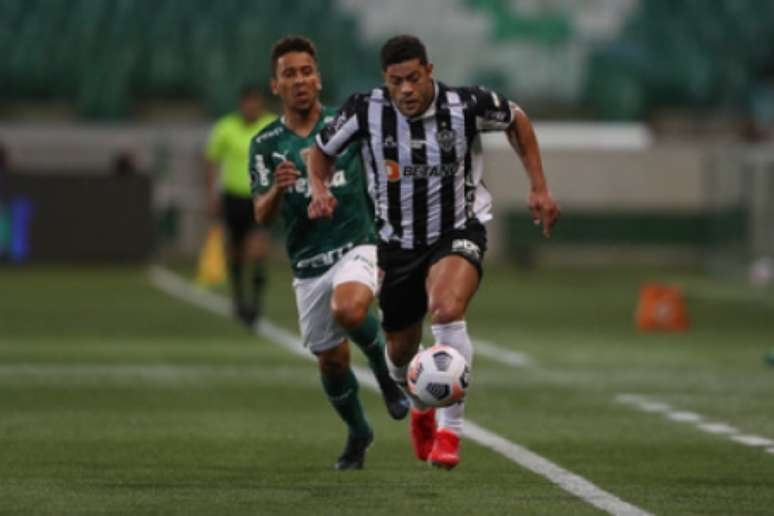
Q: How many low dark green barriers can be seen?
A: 1